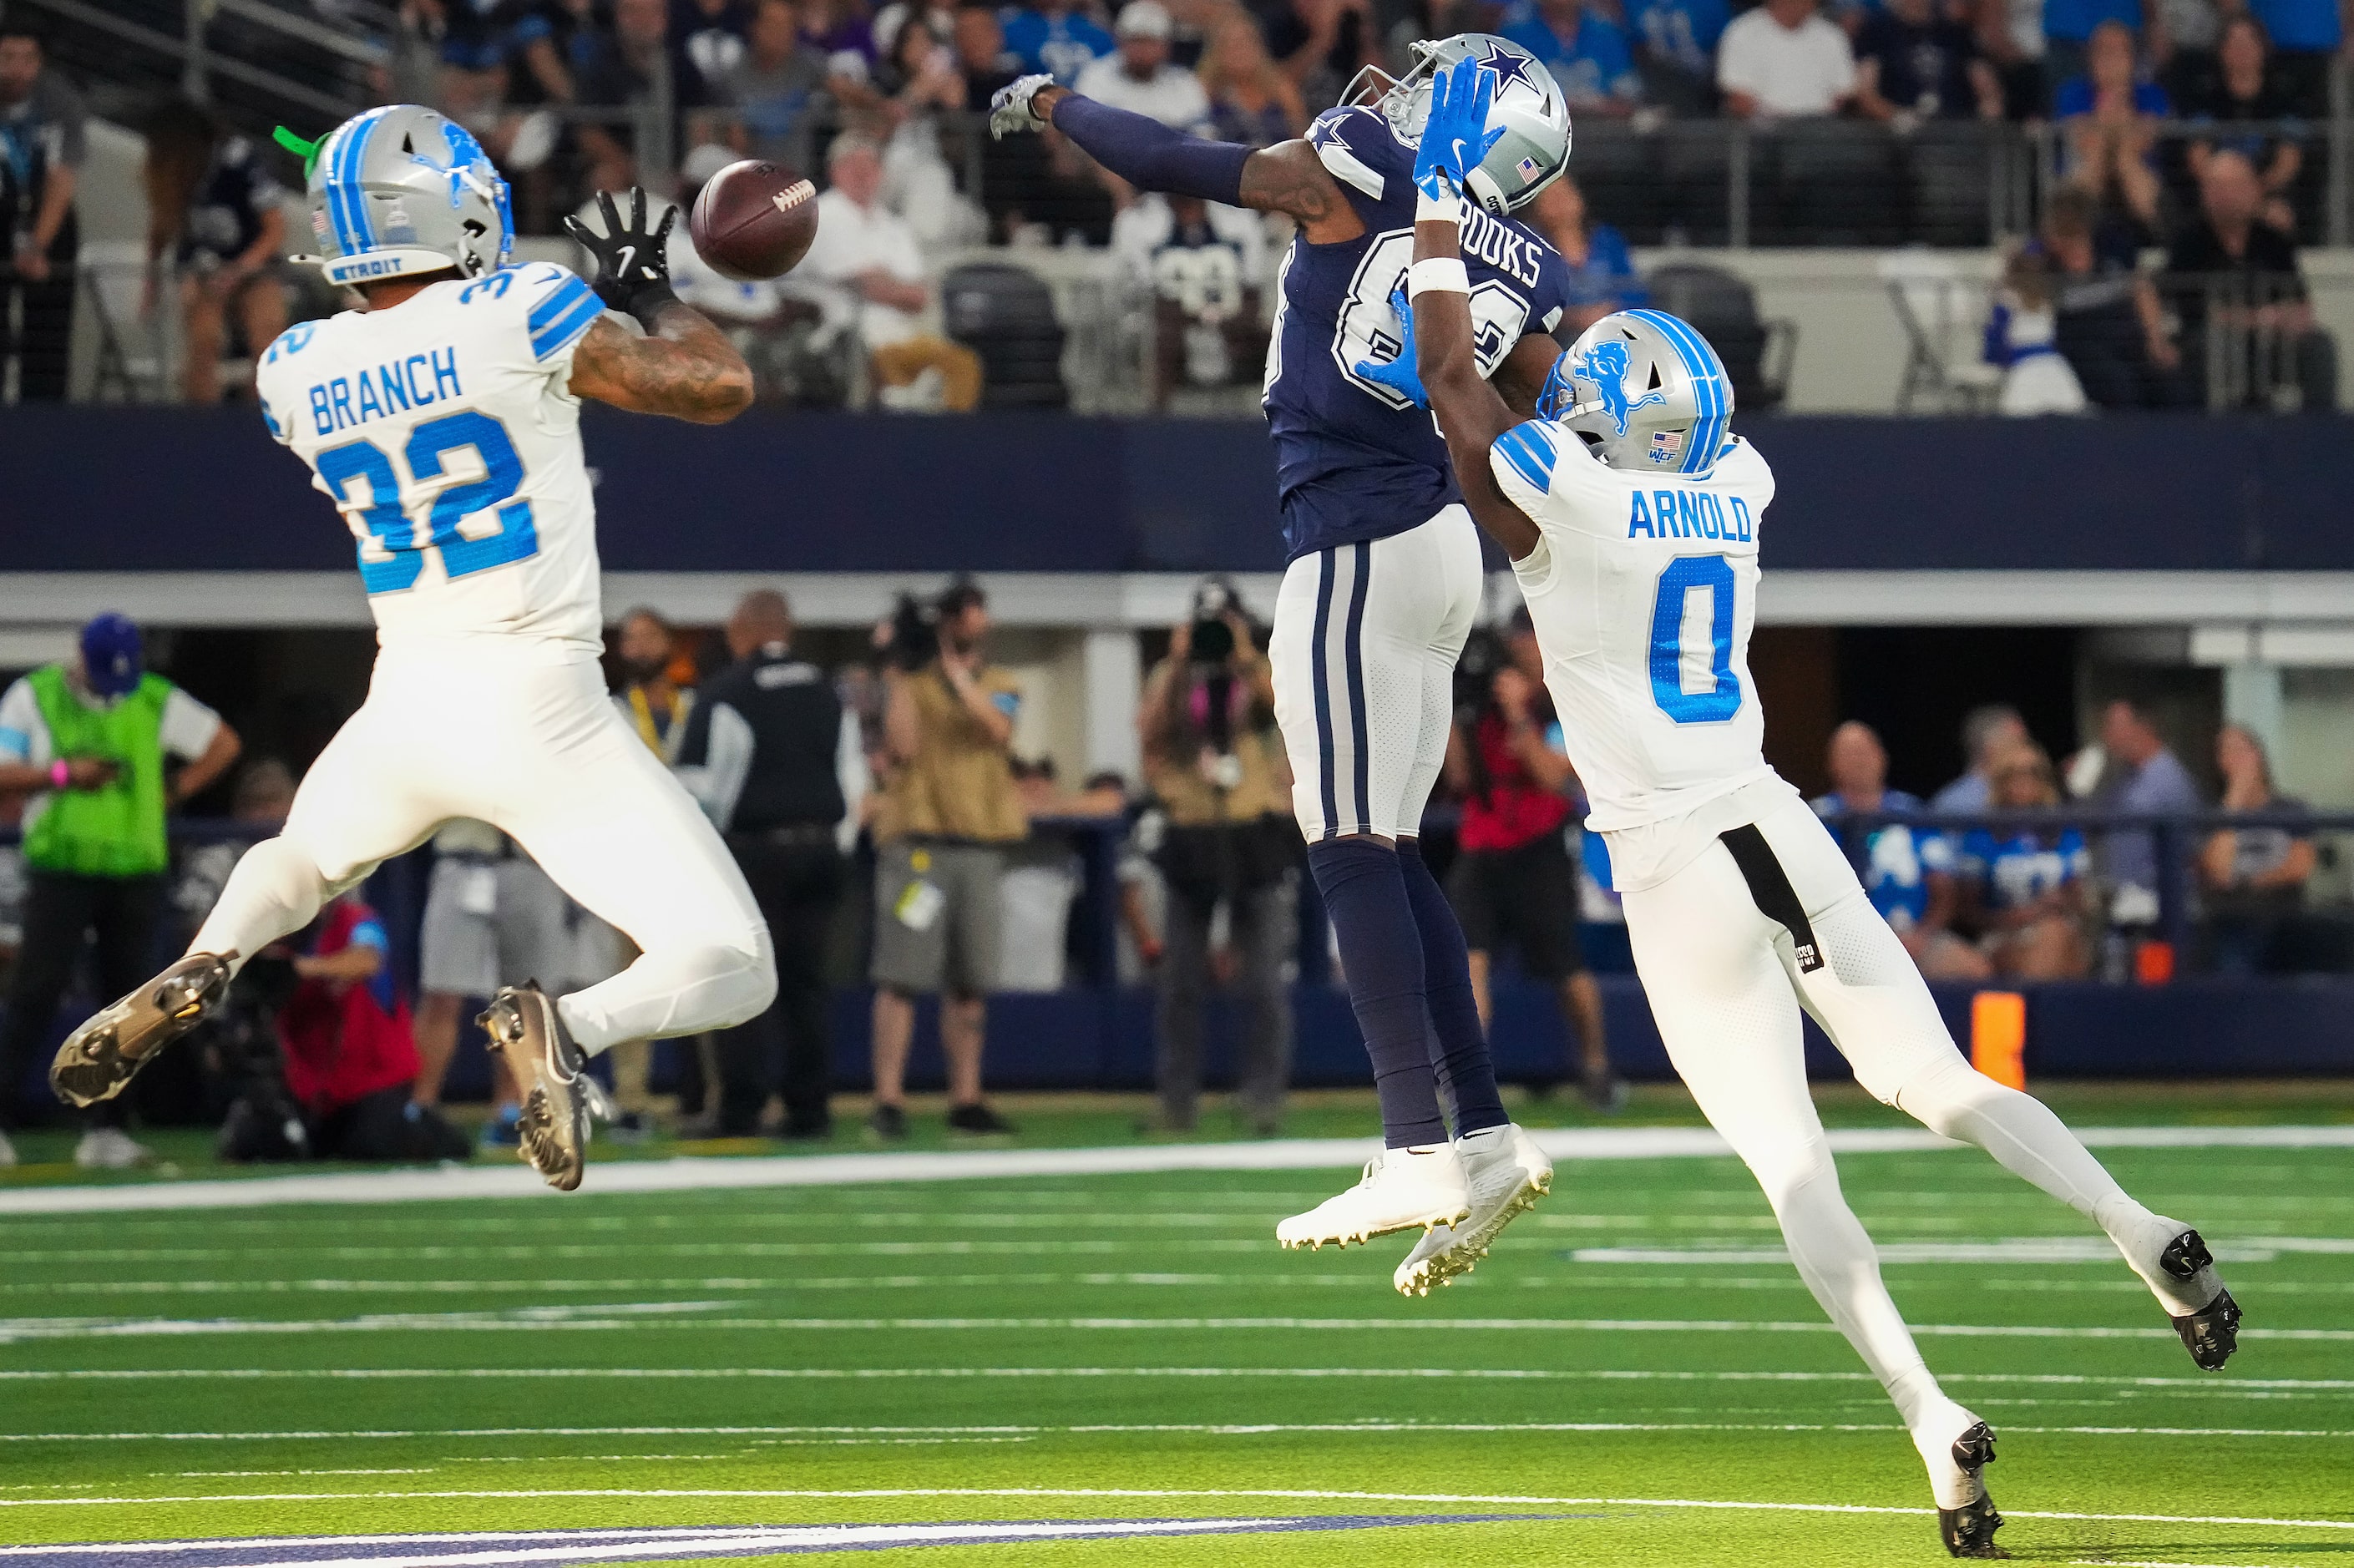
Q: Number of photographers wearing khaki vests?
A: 2